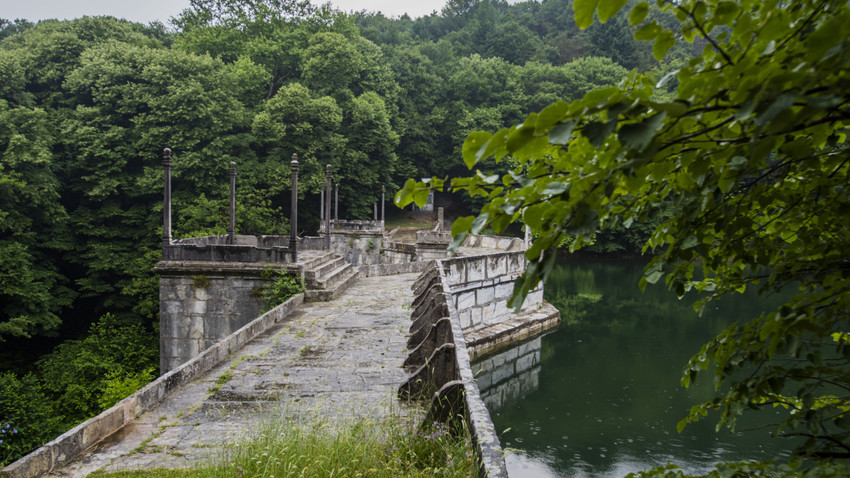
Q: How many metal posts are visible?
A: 8